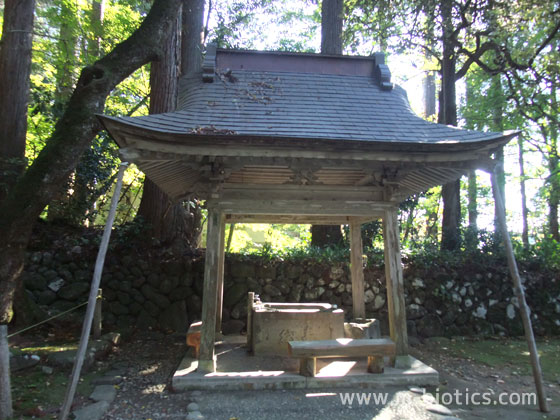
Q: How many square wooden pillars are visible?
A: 4